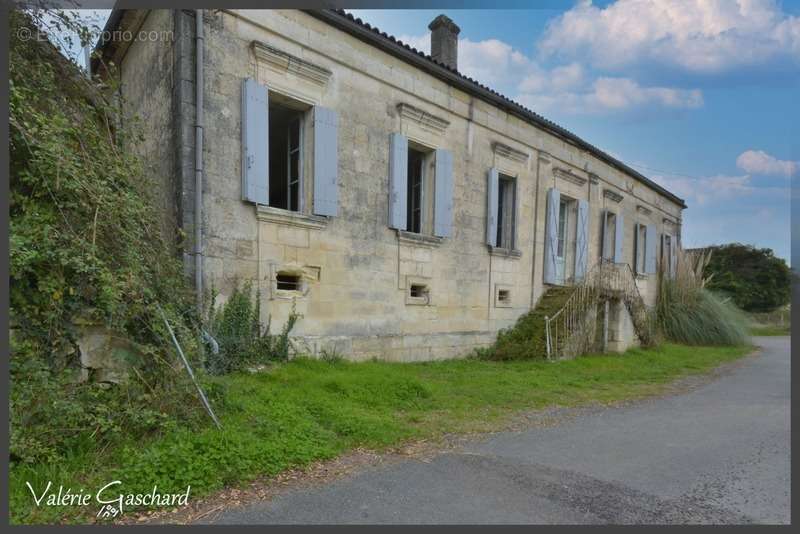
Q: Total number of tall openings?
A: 7